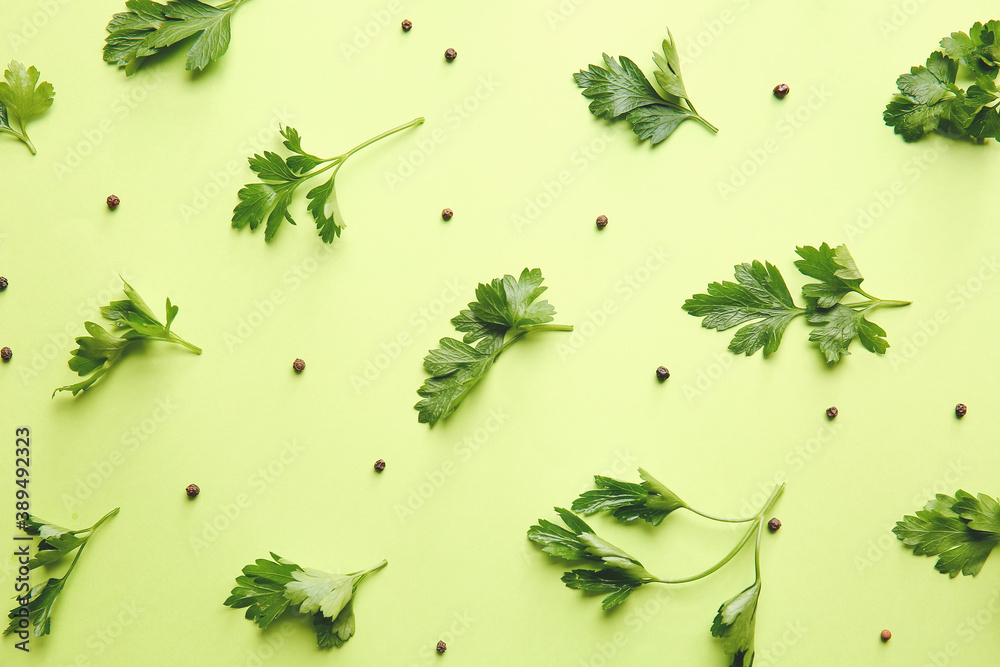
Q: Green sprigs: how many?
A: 12